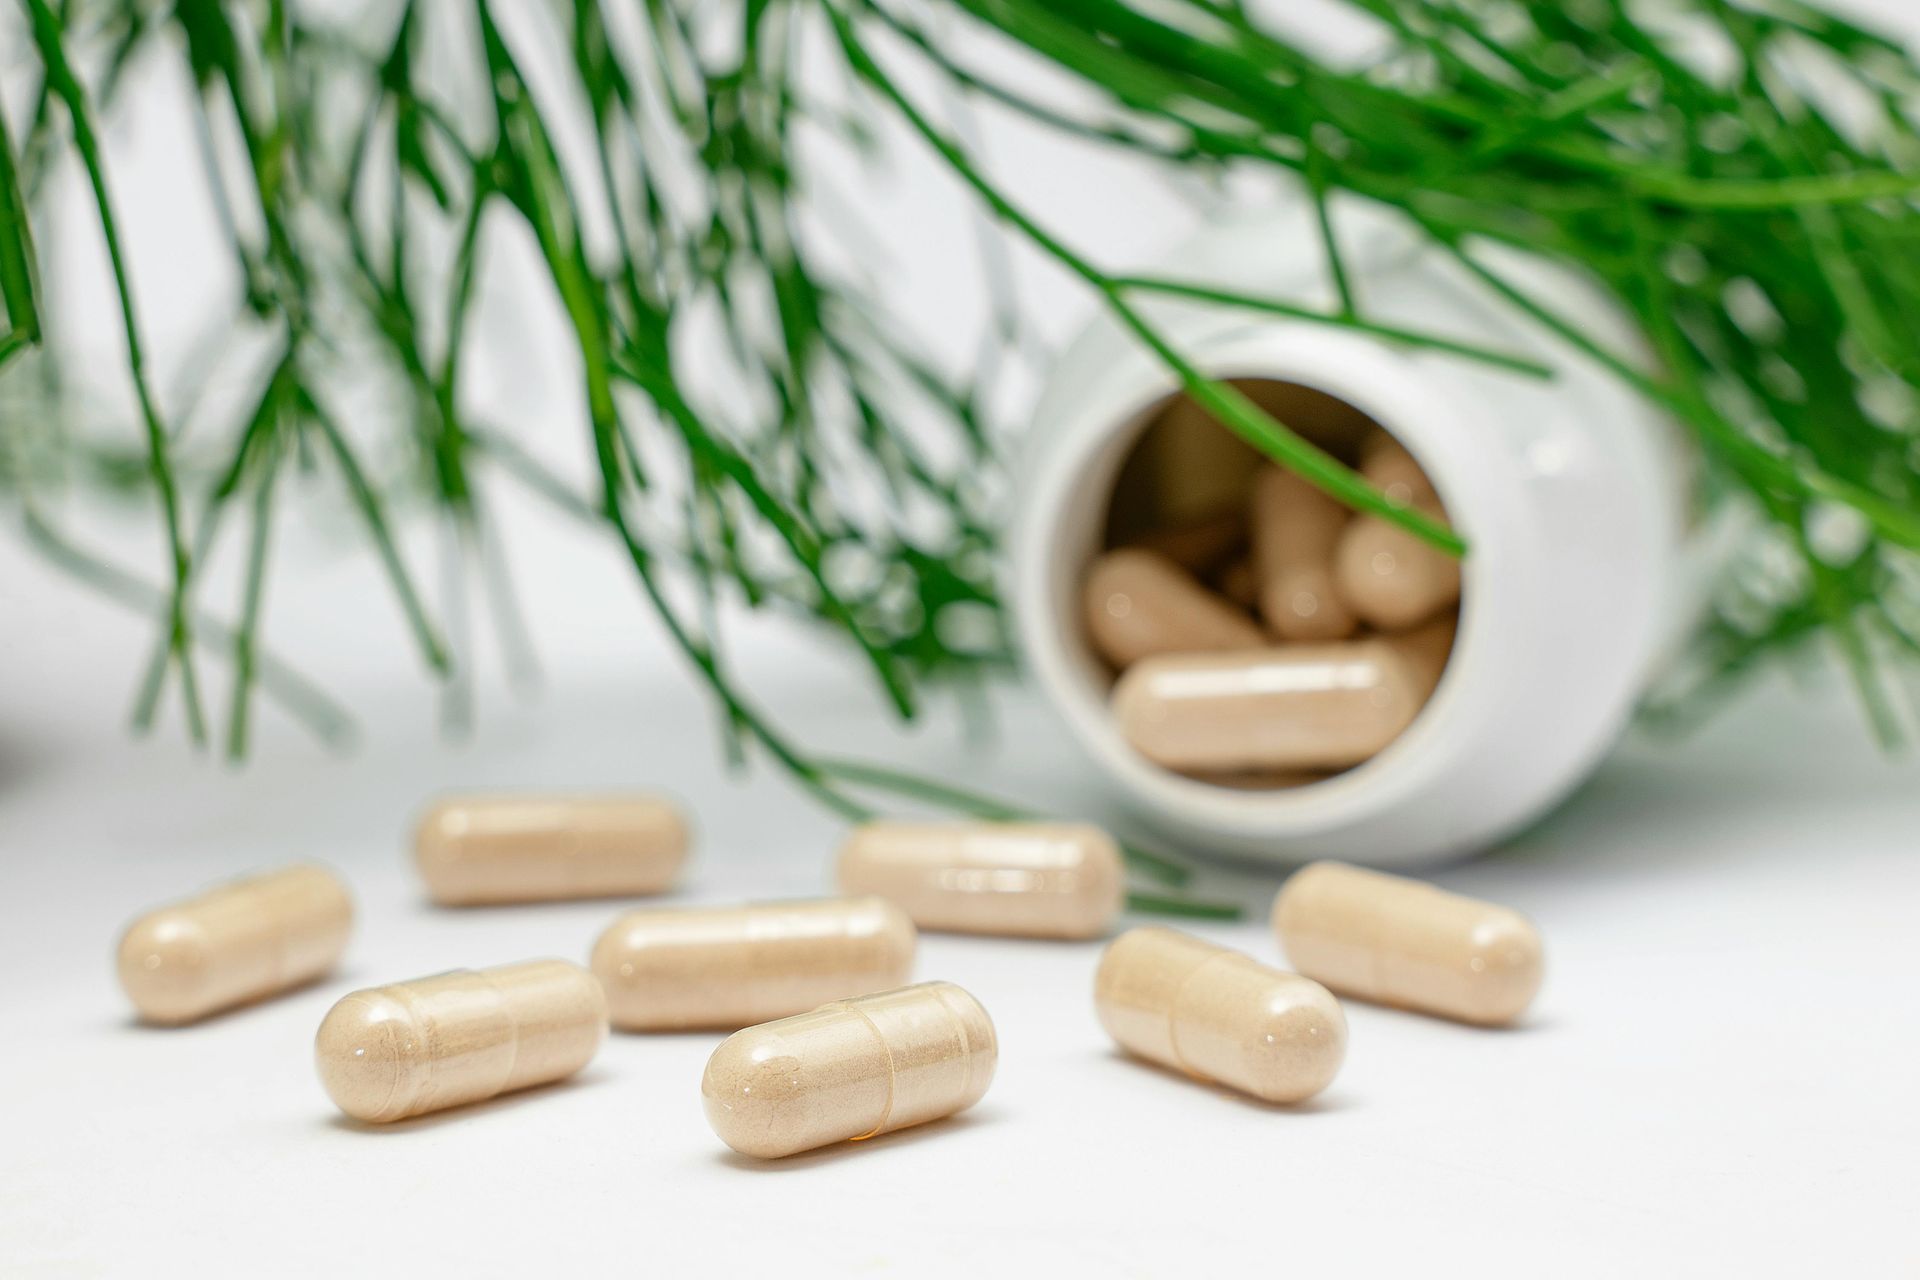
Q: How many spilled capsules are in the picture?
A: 8